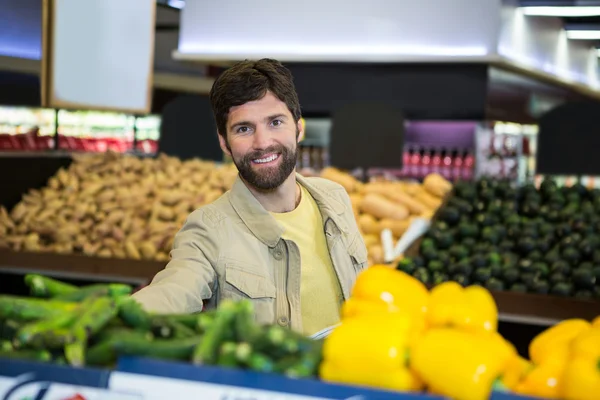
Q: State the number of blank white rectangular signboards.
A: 1